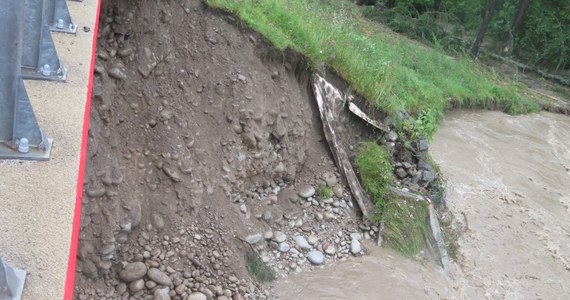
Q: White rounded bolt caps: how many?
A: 3